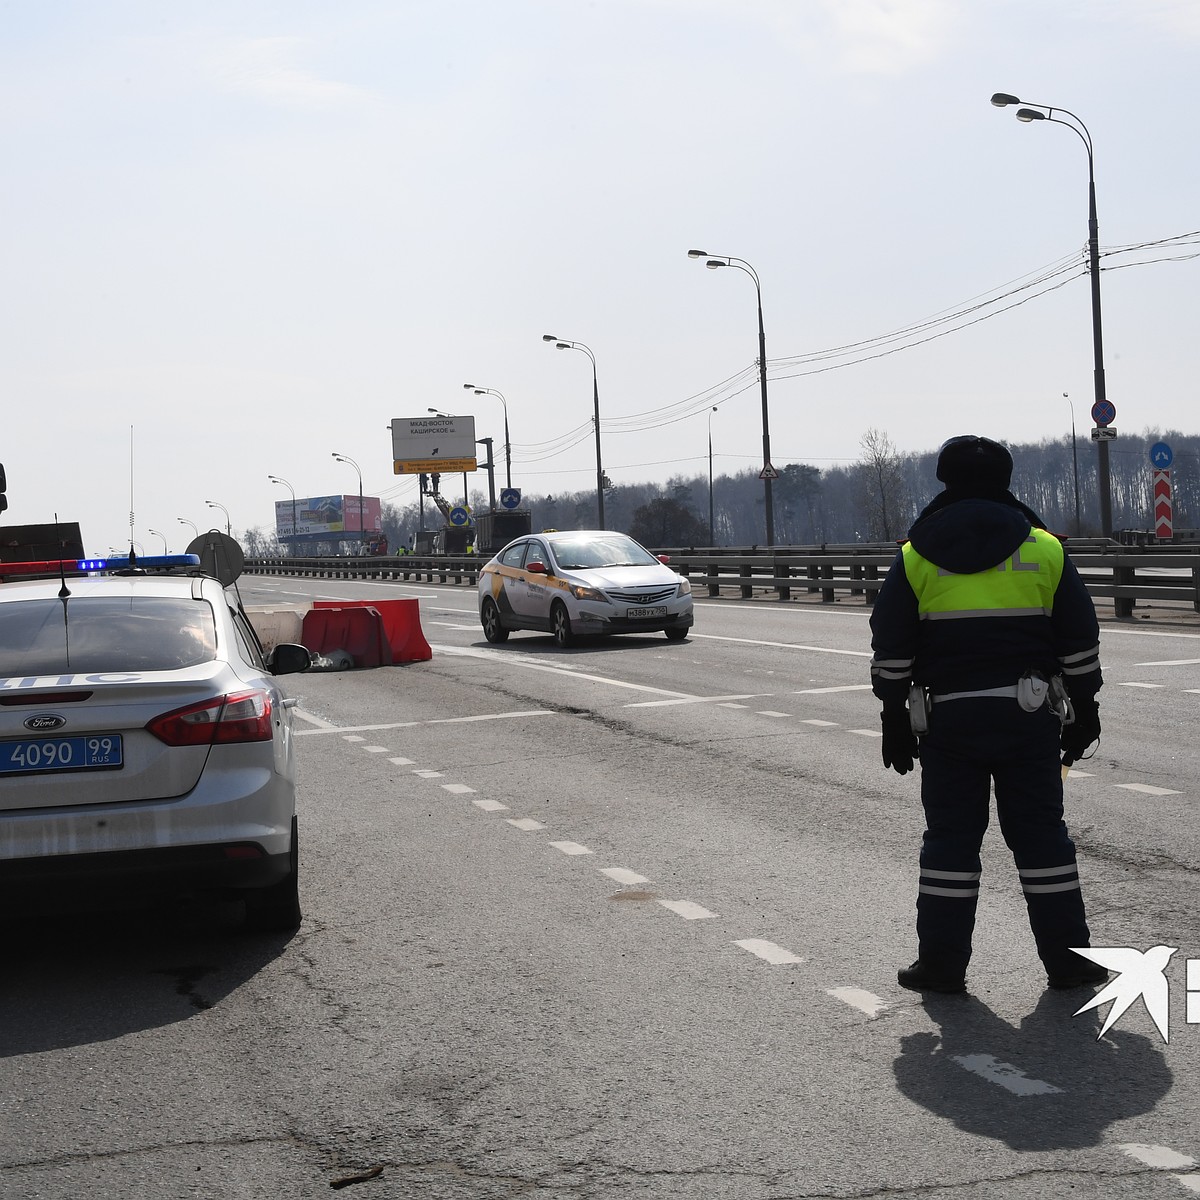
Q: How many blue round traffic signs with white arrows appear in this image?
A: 3